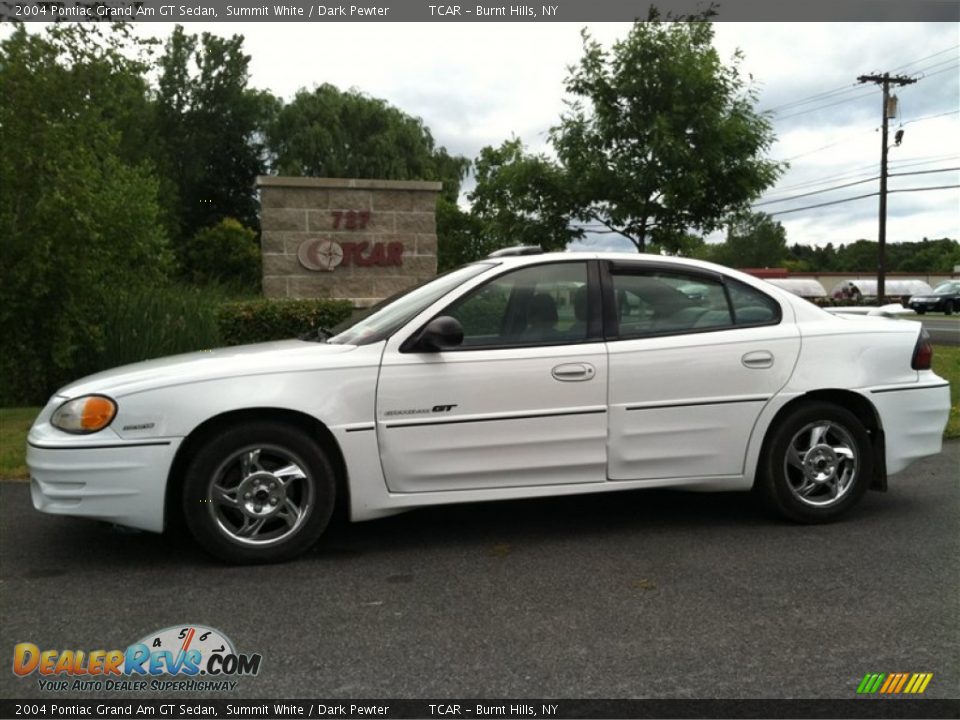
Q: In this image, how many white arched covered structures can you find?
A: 2